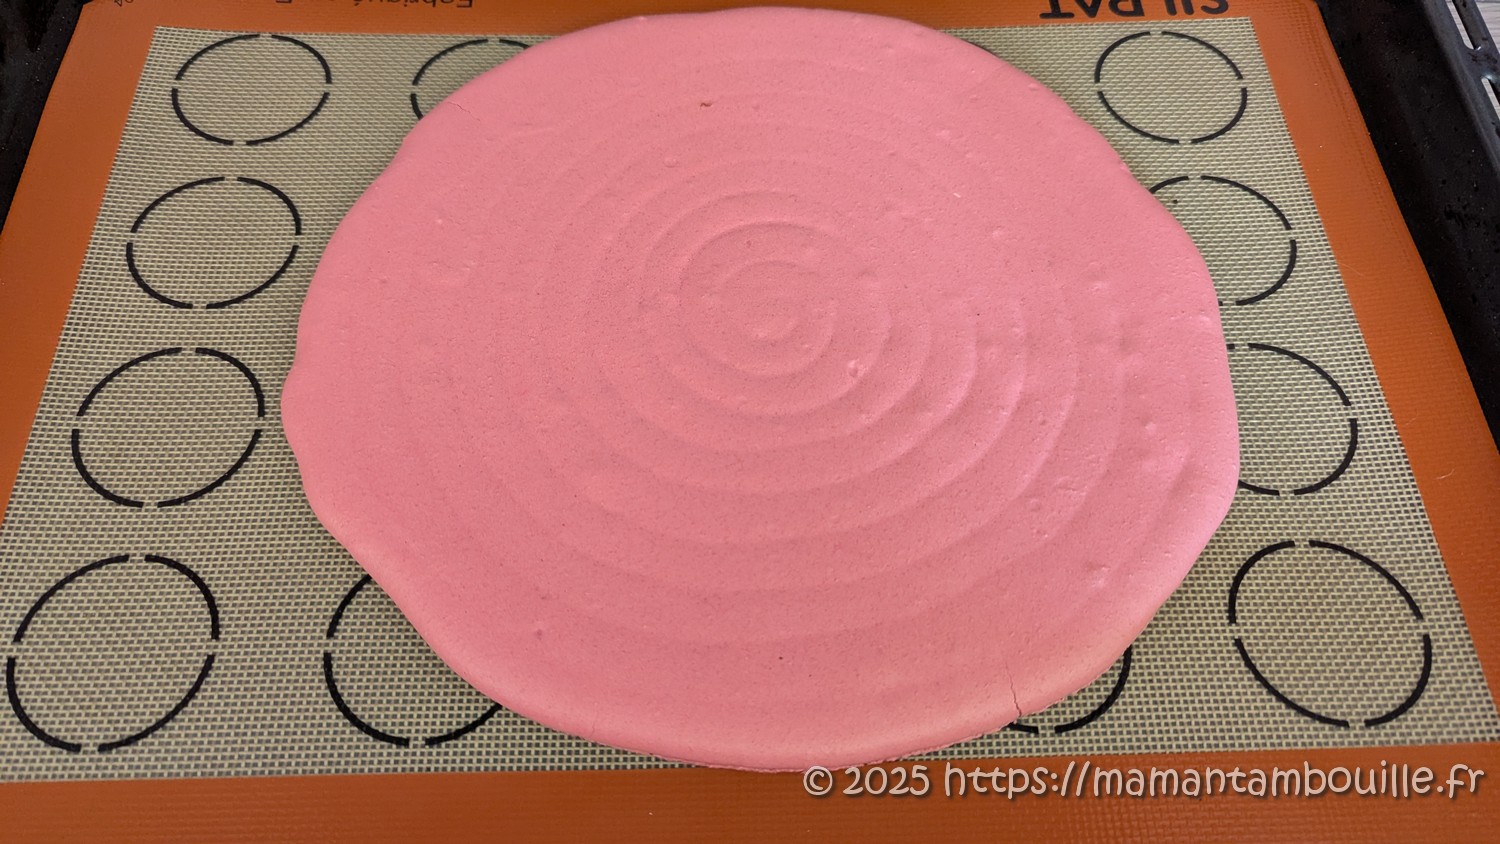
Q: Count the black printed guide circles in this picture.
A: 11